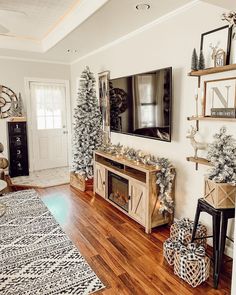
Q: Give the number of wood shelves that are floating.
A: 3